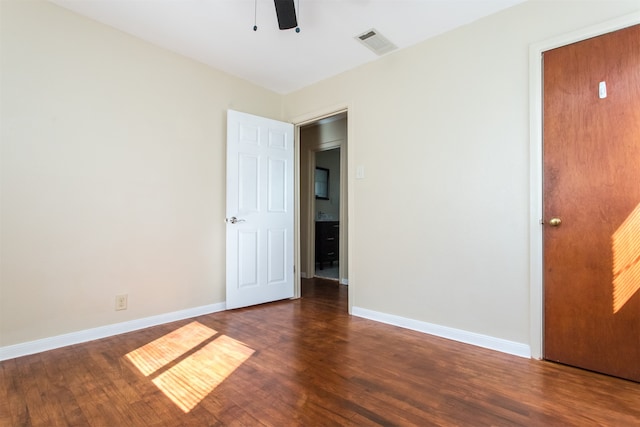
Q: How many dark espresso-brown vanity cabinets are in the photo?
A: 1